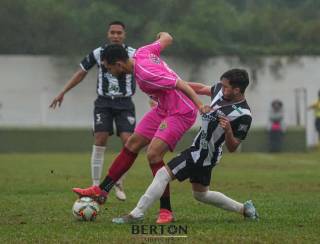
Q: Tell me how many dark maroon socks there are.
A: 2